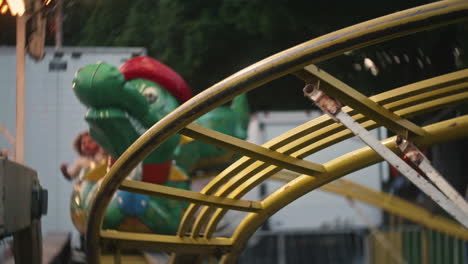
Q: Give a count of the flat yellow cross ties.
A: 4